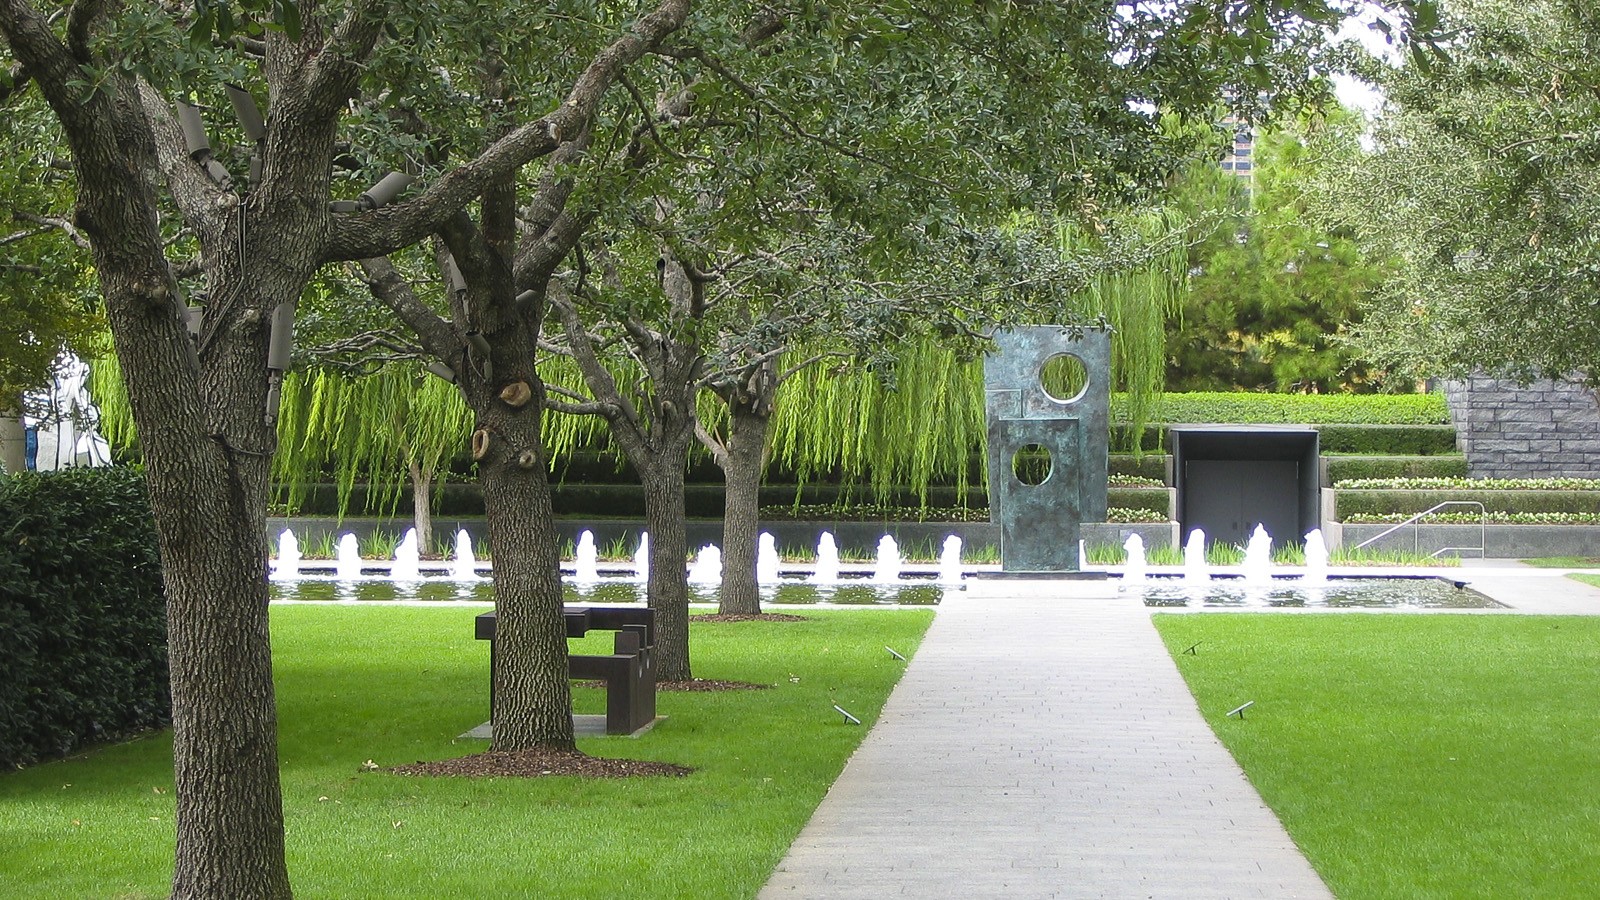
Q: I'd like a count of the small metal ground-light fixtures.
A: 4